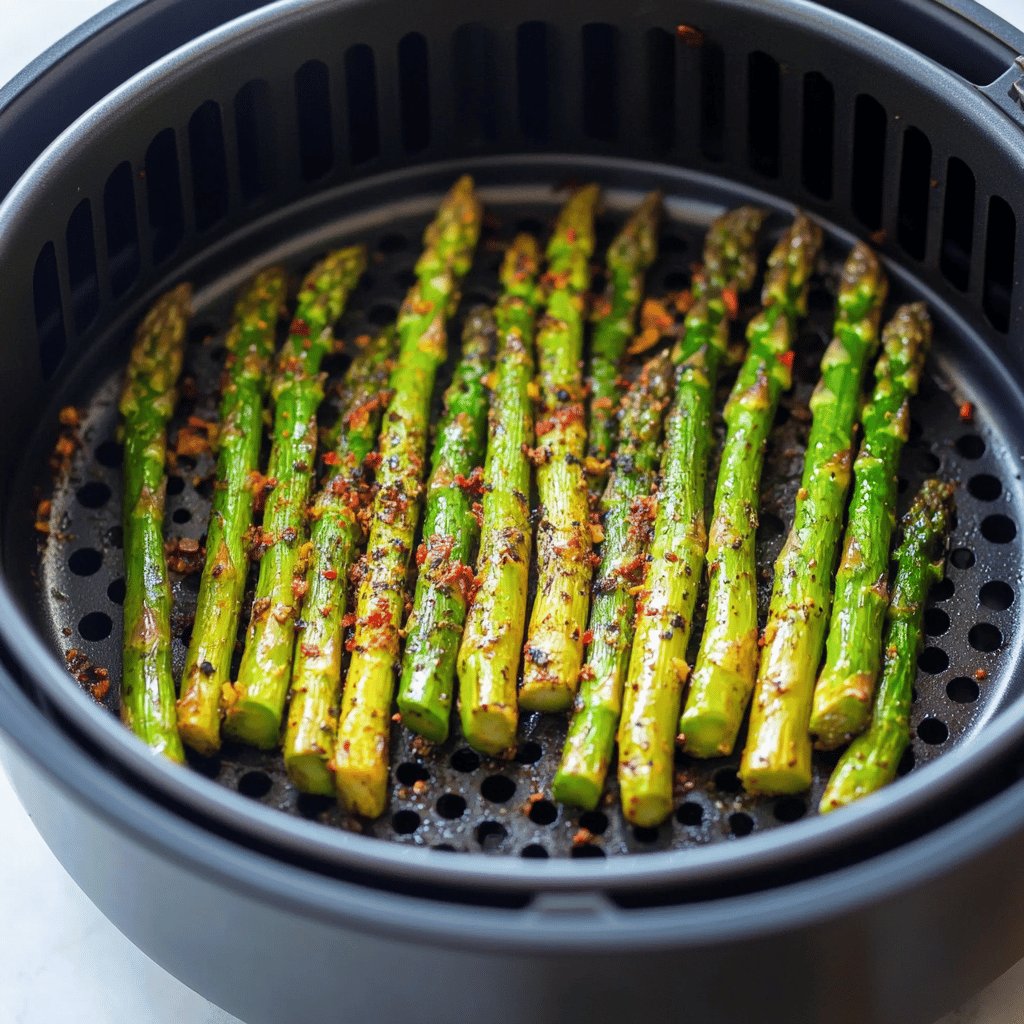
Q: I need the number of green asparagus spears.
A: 15